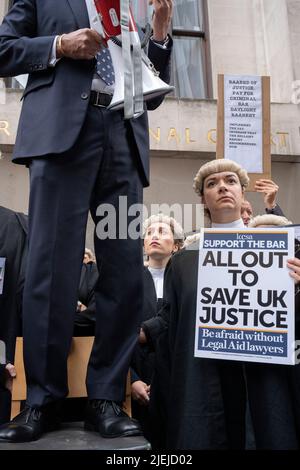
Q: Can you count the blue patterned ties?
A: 1